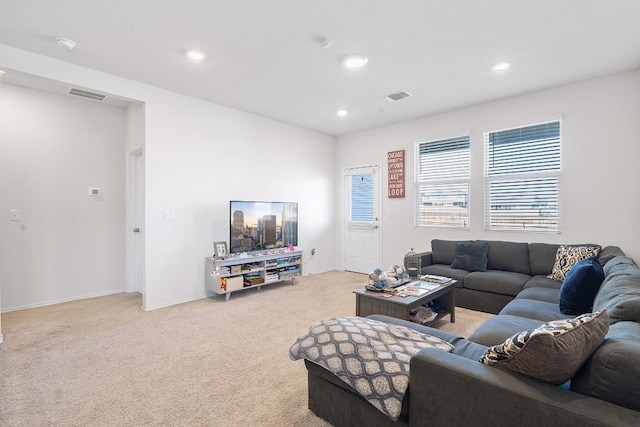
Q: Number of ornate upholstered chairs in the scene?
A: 0